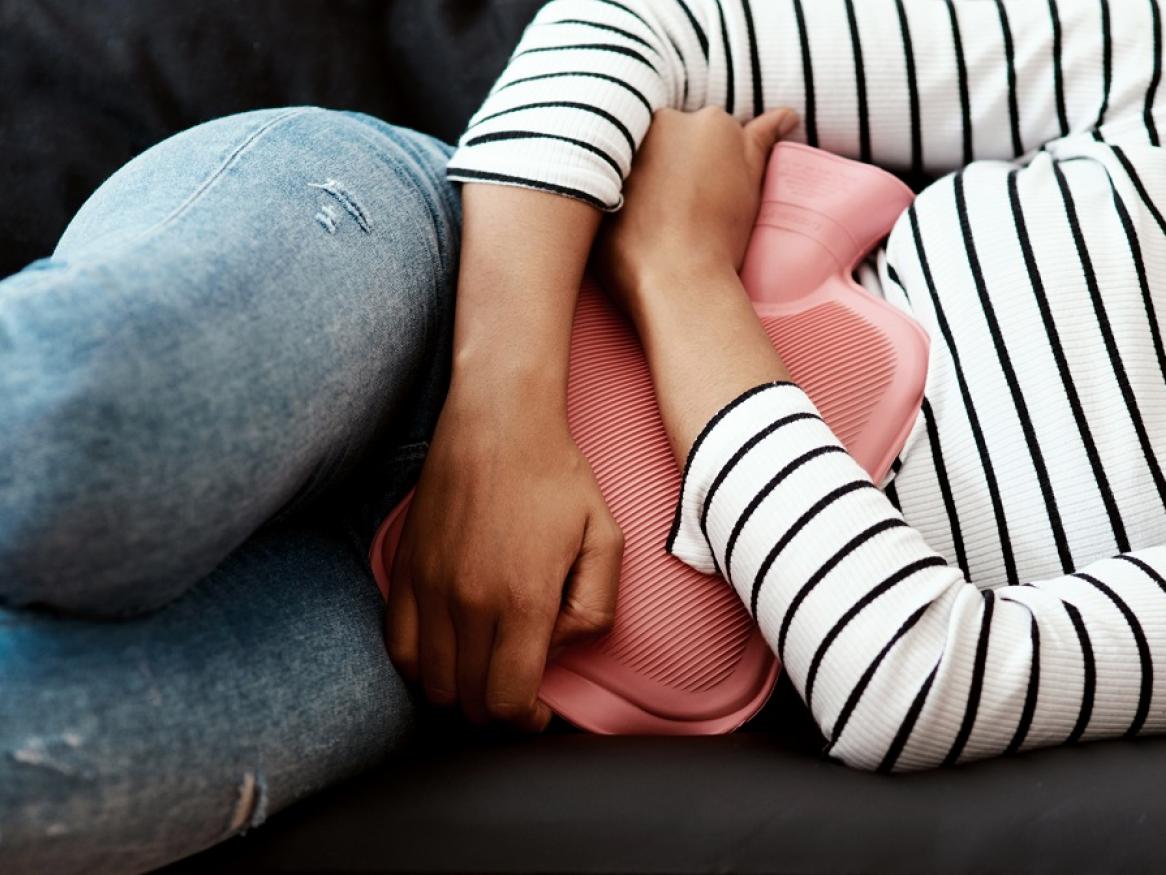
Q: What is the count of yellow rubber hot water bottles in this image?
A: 0